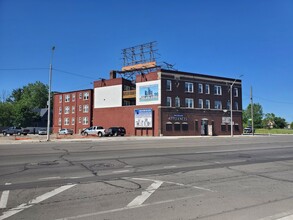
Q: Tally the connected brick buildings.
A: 2